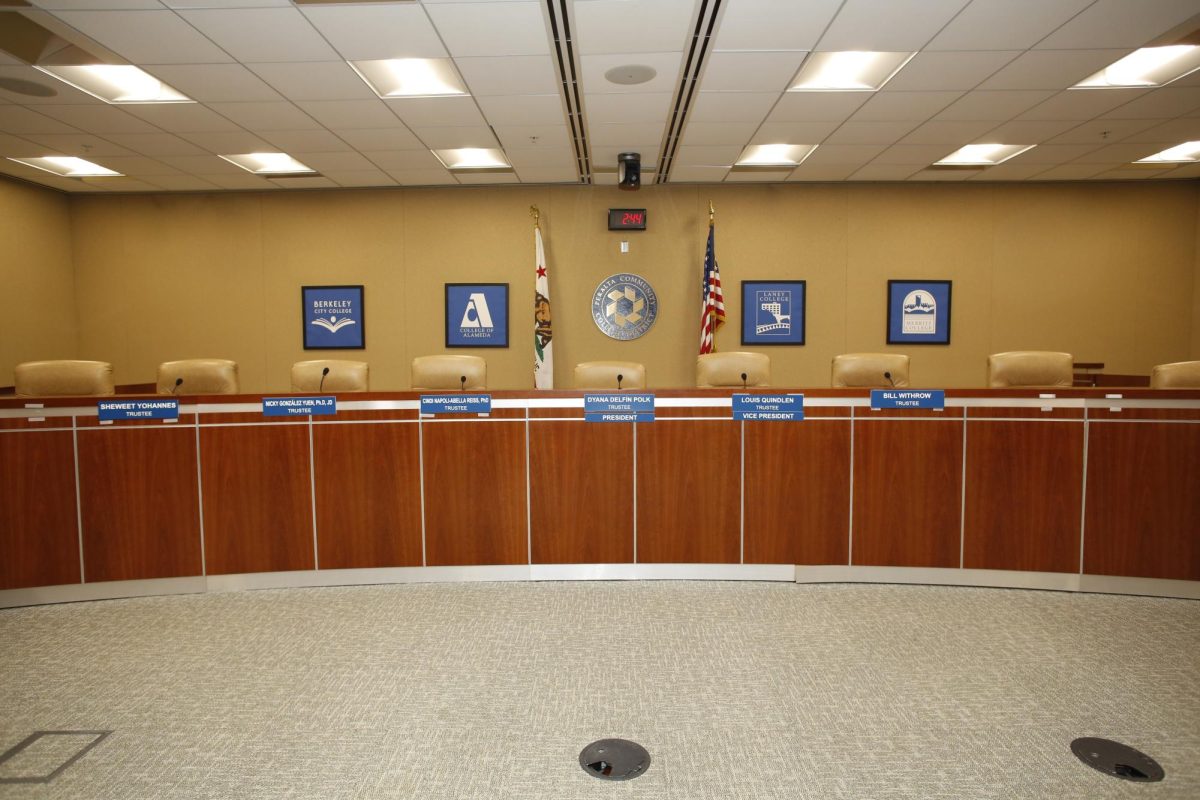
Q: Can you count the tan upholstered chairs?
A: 9